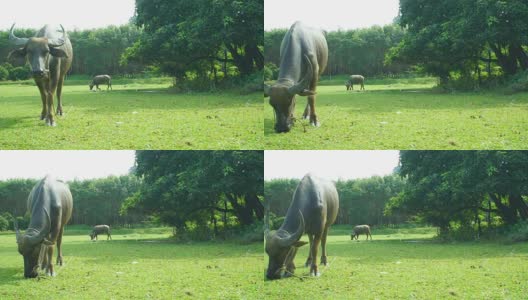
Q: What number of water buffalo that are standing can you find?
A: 8